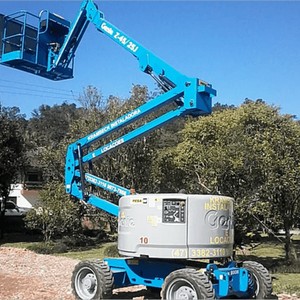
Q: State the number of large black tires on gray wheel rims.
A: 3